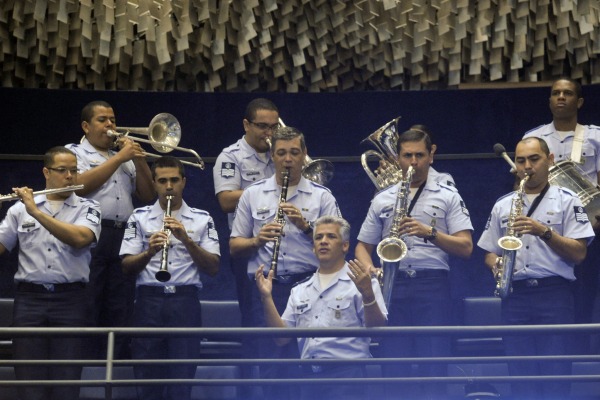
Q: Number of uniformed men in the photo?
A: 10